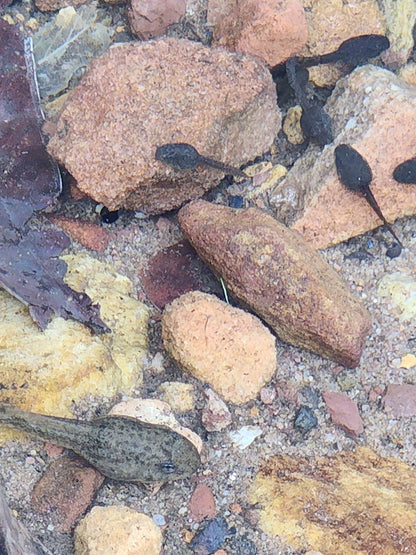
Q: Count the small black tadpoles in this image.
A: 5